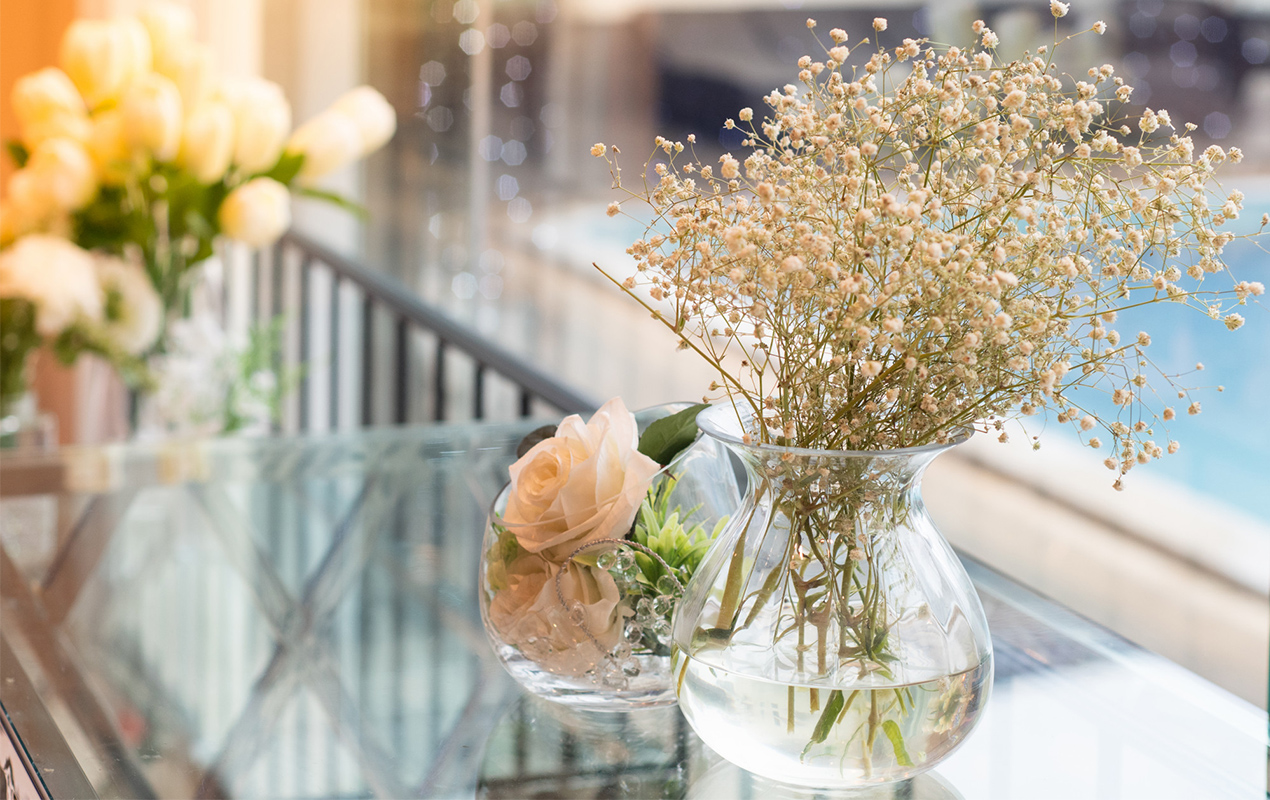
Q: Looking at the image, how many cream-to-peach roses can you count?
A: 2